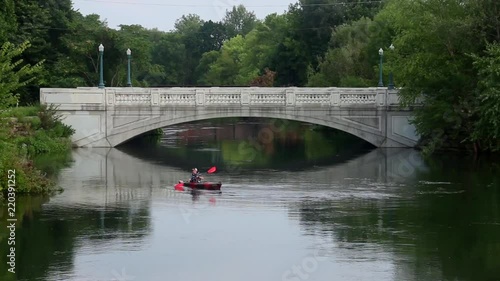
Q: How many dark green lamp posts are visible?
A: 4